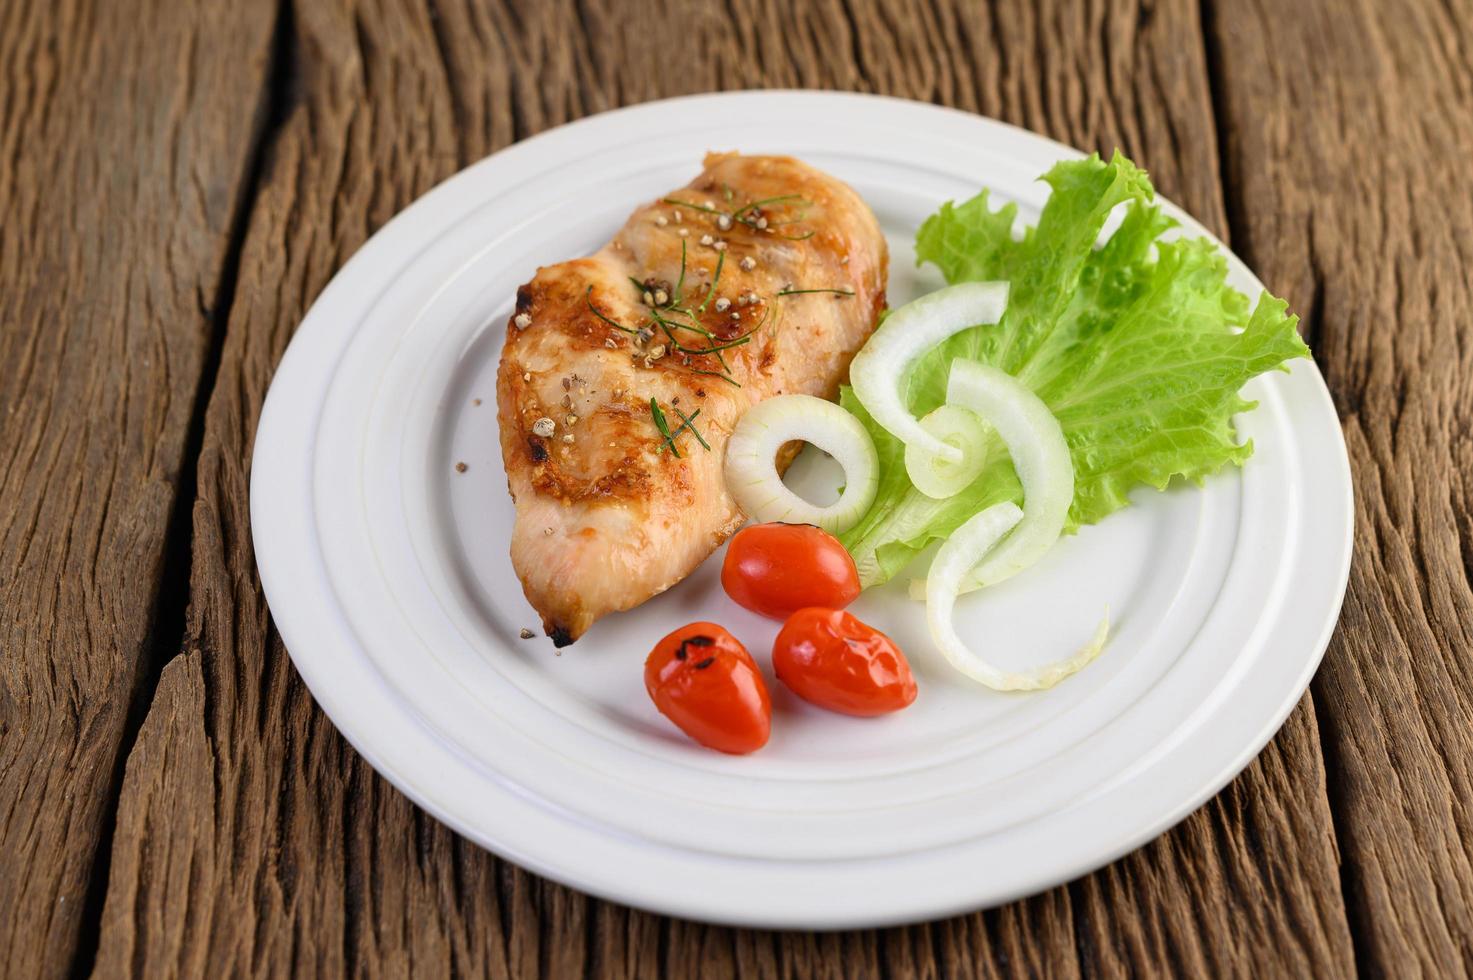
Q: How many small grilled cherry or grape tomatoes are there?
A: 3